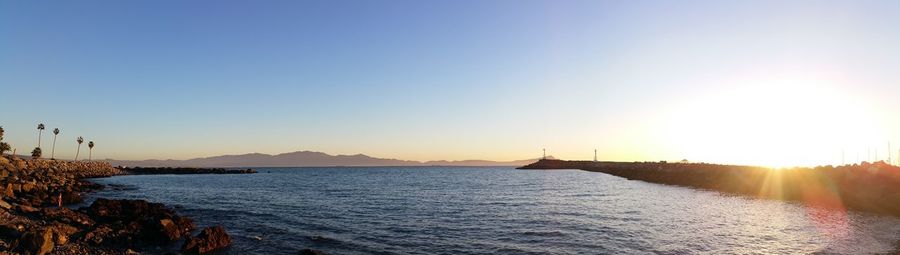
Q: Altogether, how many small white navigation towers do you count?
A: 2